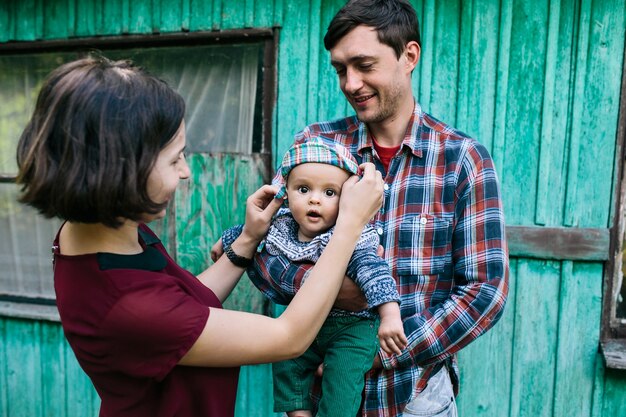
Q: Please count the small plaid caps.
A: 1